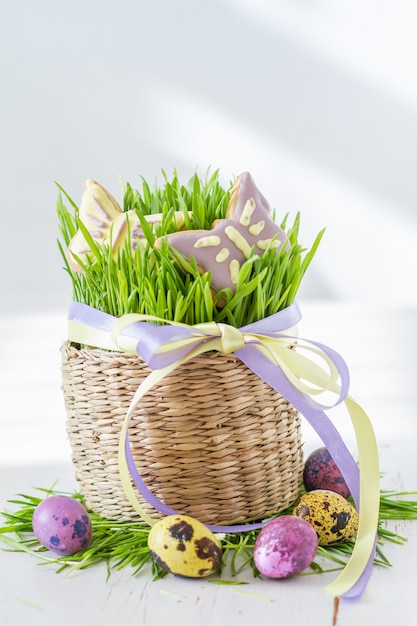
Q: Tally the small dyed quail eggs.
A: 5